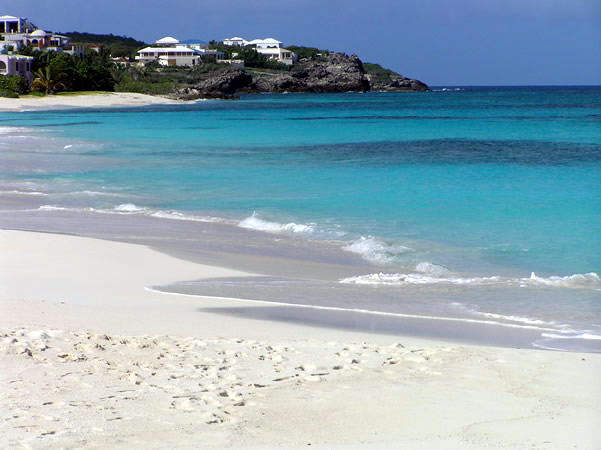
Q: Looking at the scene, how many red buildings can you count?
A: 0